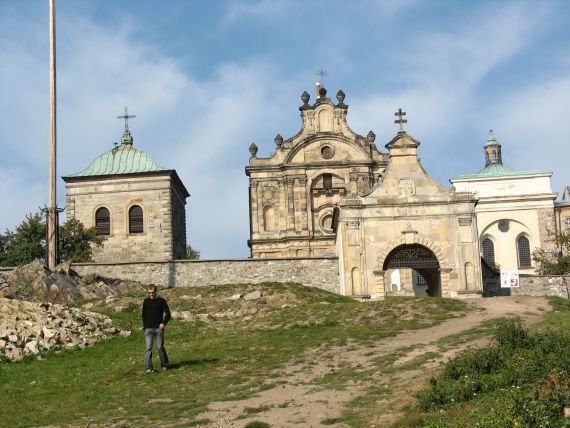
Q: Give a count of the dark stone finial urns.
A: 5